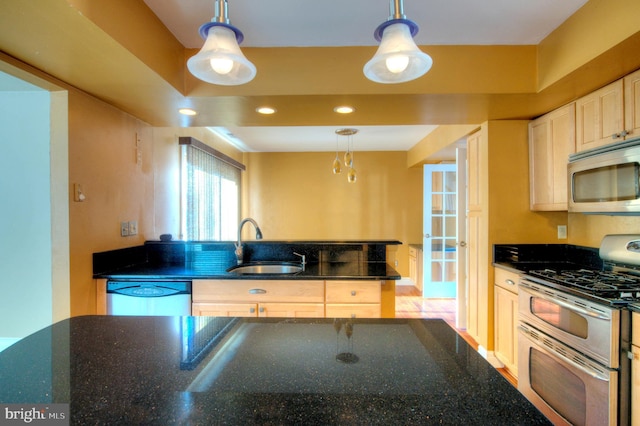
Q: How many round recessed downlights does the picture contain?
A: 3